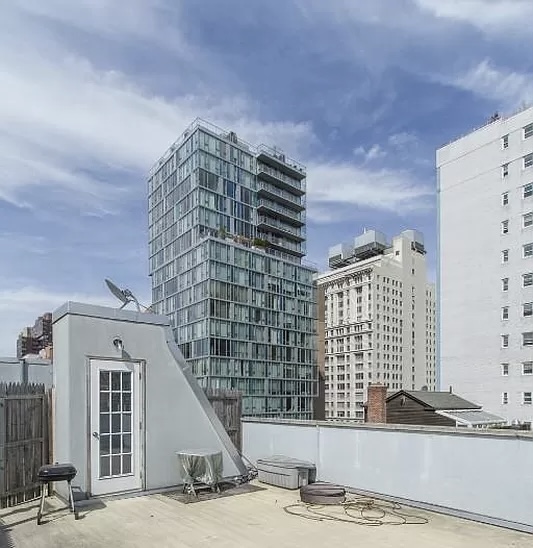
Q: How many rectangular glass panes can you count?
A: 15